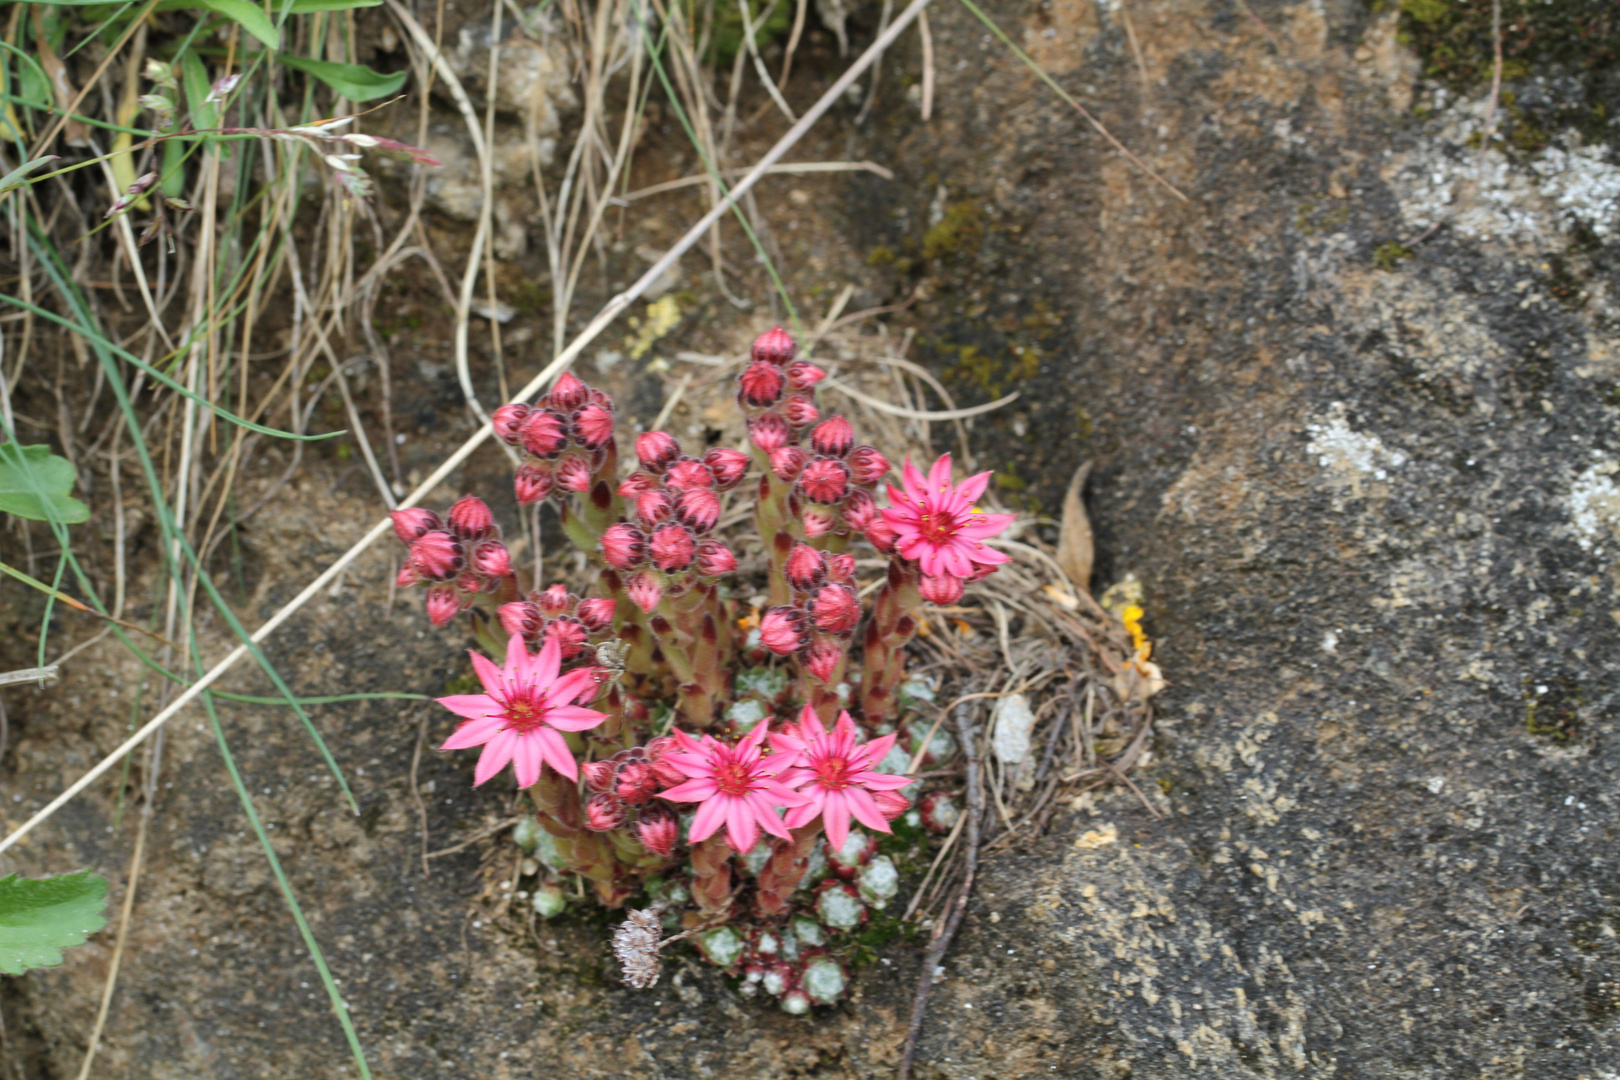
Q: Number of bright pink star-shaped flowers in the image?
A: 4